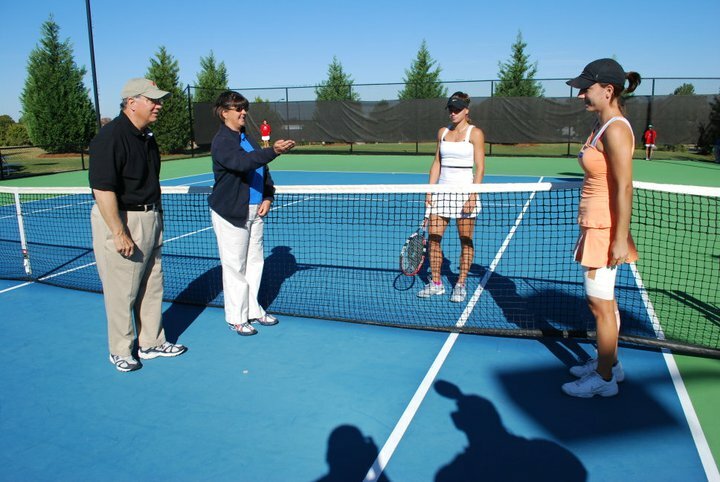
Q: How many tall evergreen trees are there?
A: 6